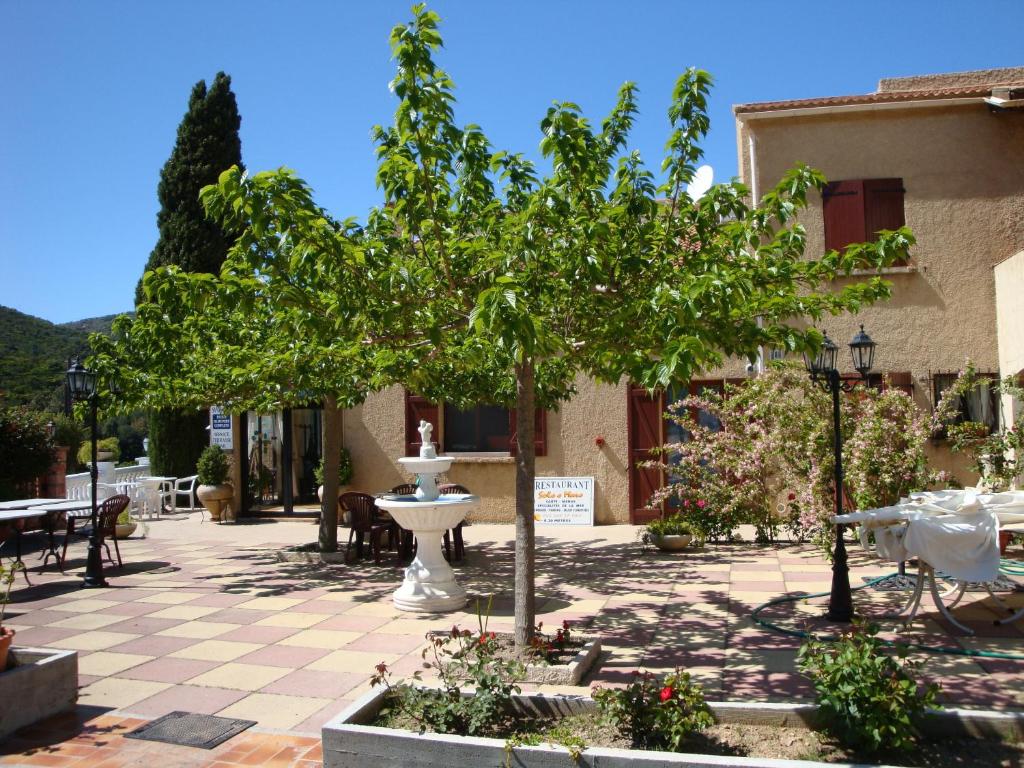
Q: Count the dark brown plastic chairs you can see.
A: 4